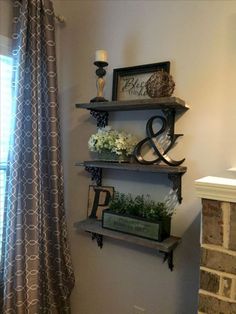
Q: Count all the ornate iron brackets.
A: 6